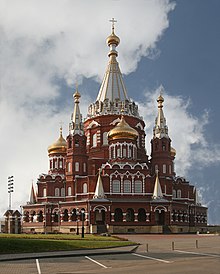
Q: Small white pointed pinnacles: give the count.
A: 4